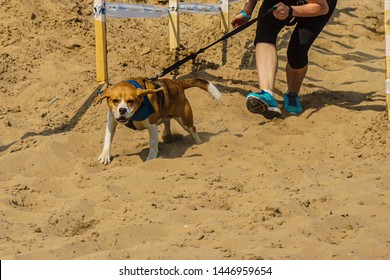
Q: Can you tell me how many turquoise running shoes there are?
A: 2